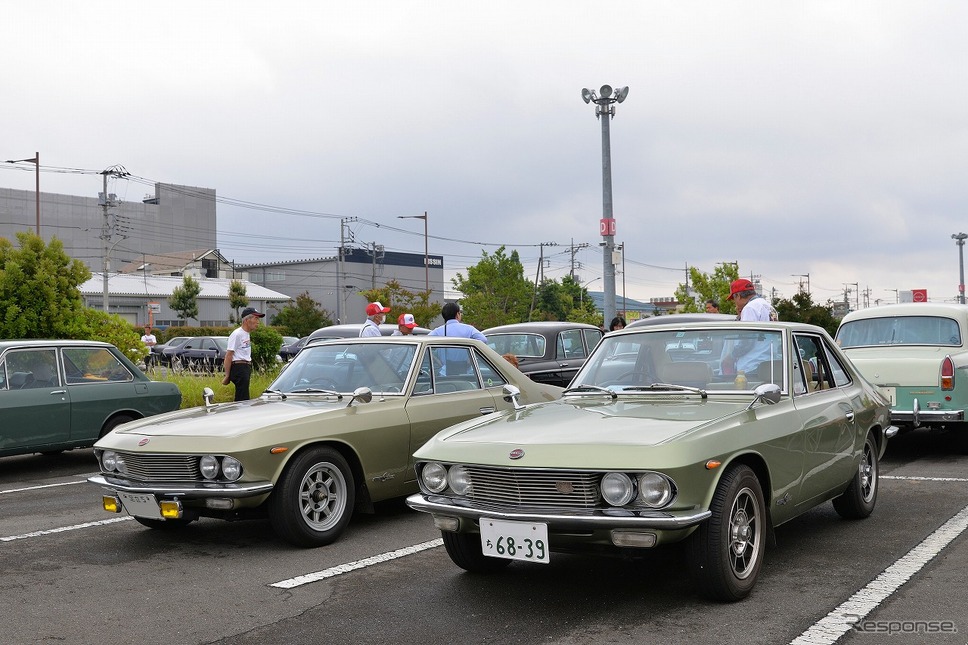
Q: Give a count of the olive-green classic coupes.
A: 2